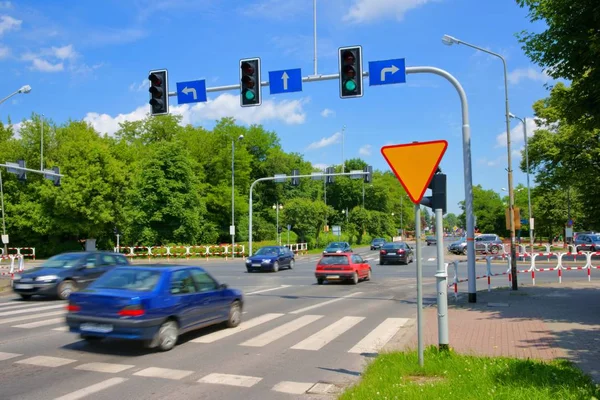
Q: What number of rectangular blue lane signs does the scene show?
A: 3